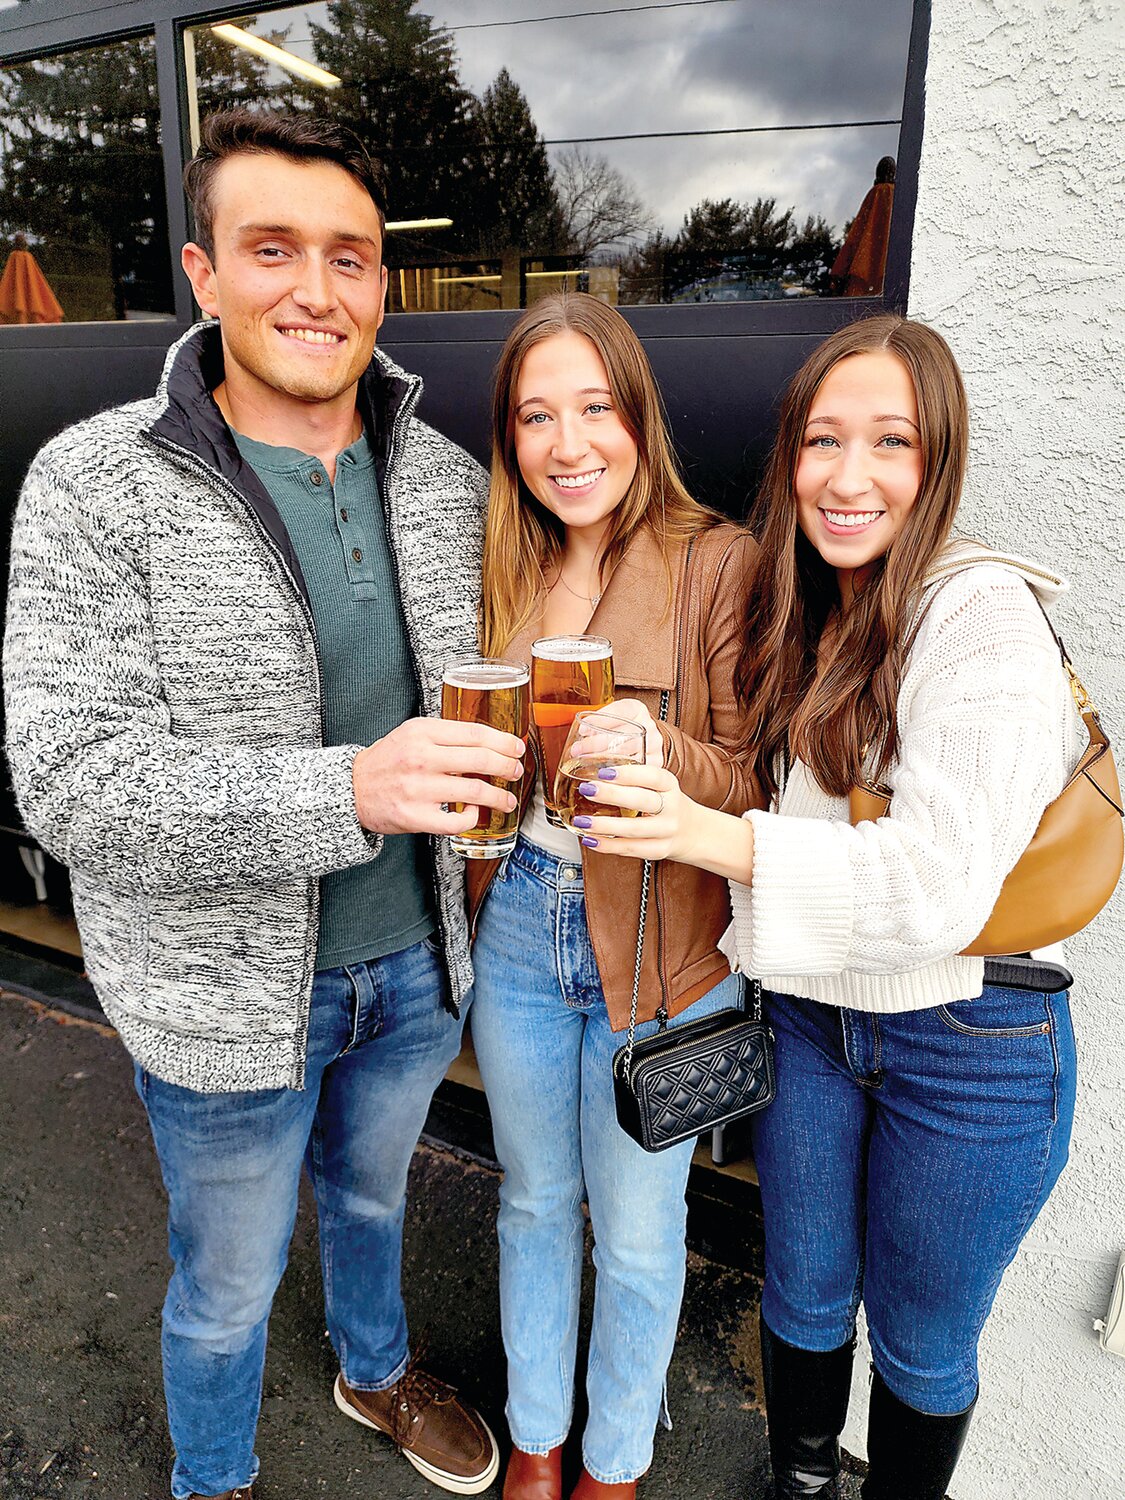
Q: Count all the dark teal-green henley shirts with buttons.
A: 1